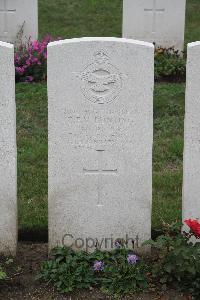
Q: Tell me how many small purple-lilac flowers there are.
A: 2